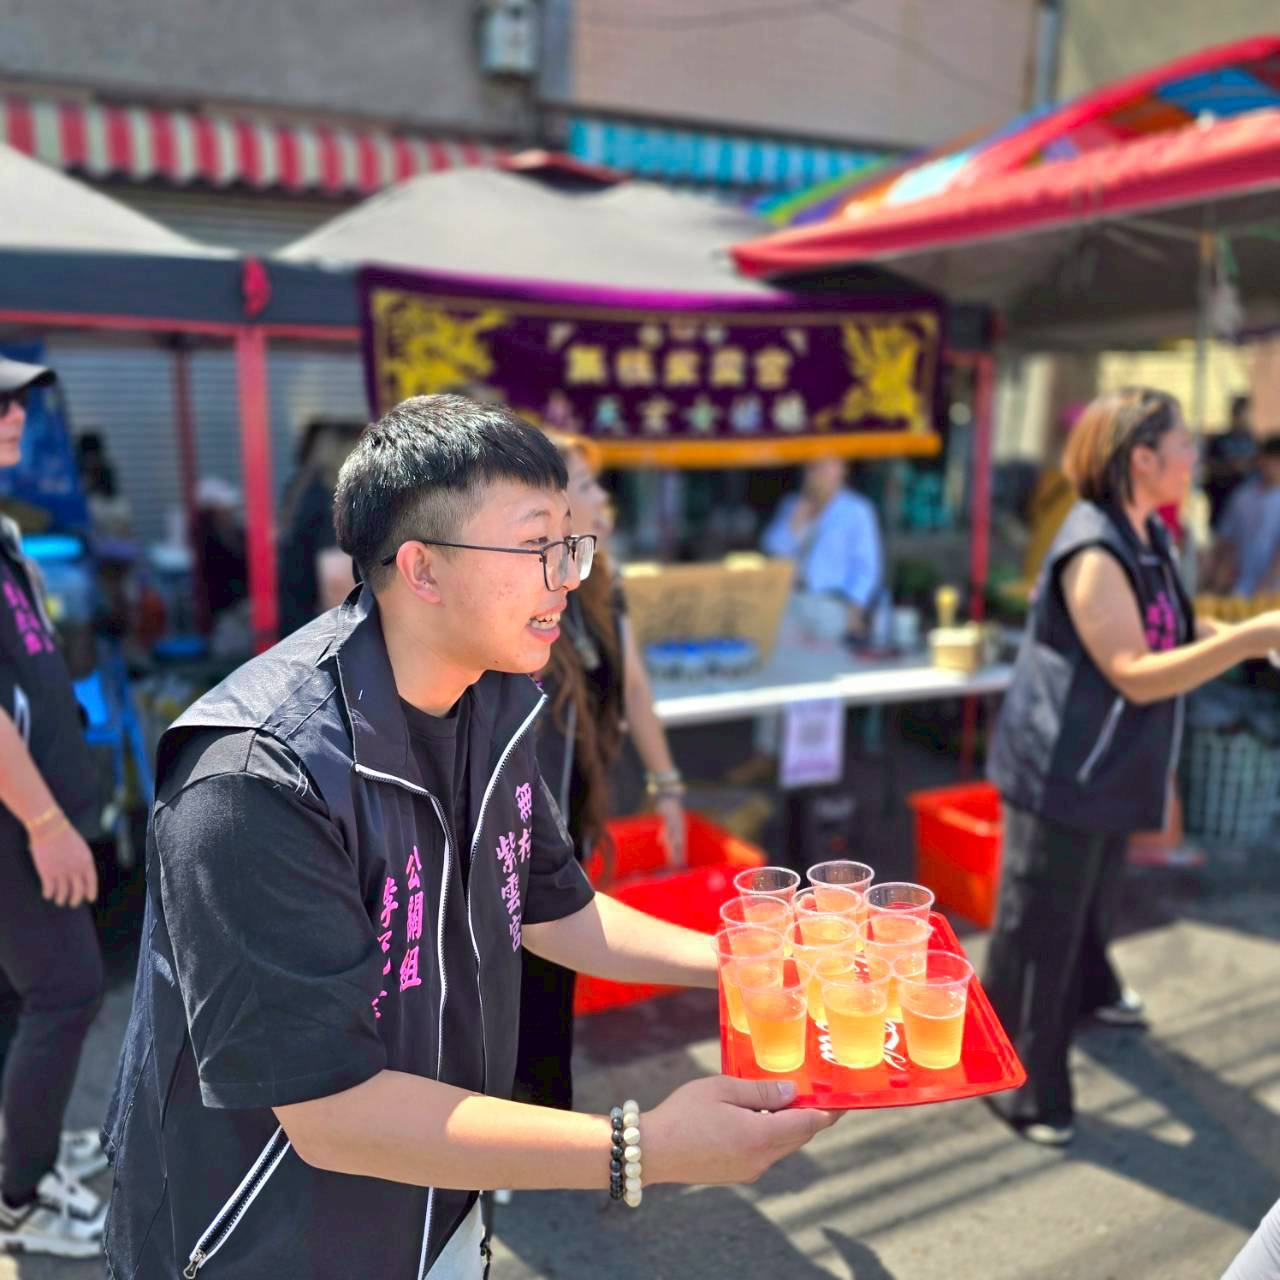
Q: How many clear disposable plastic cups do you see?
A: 11